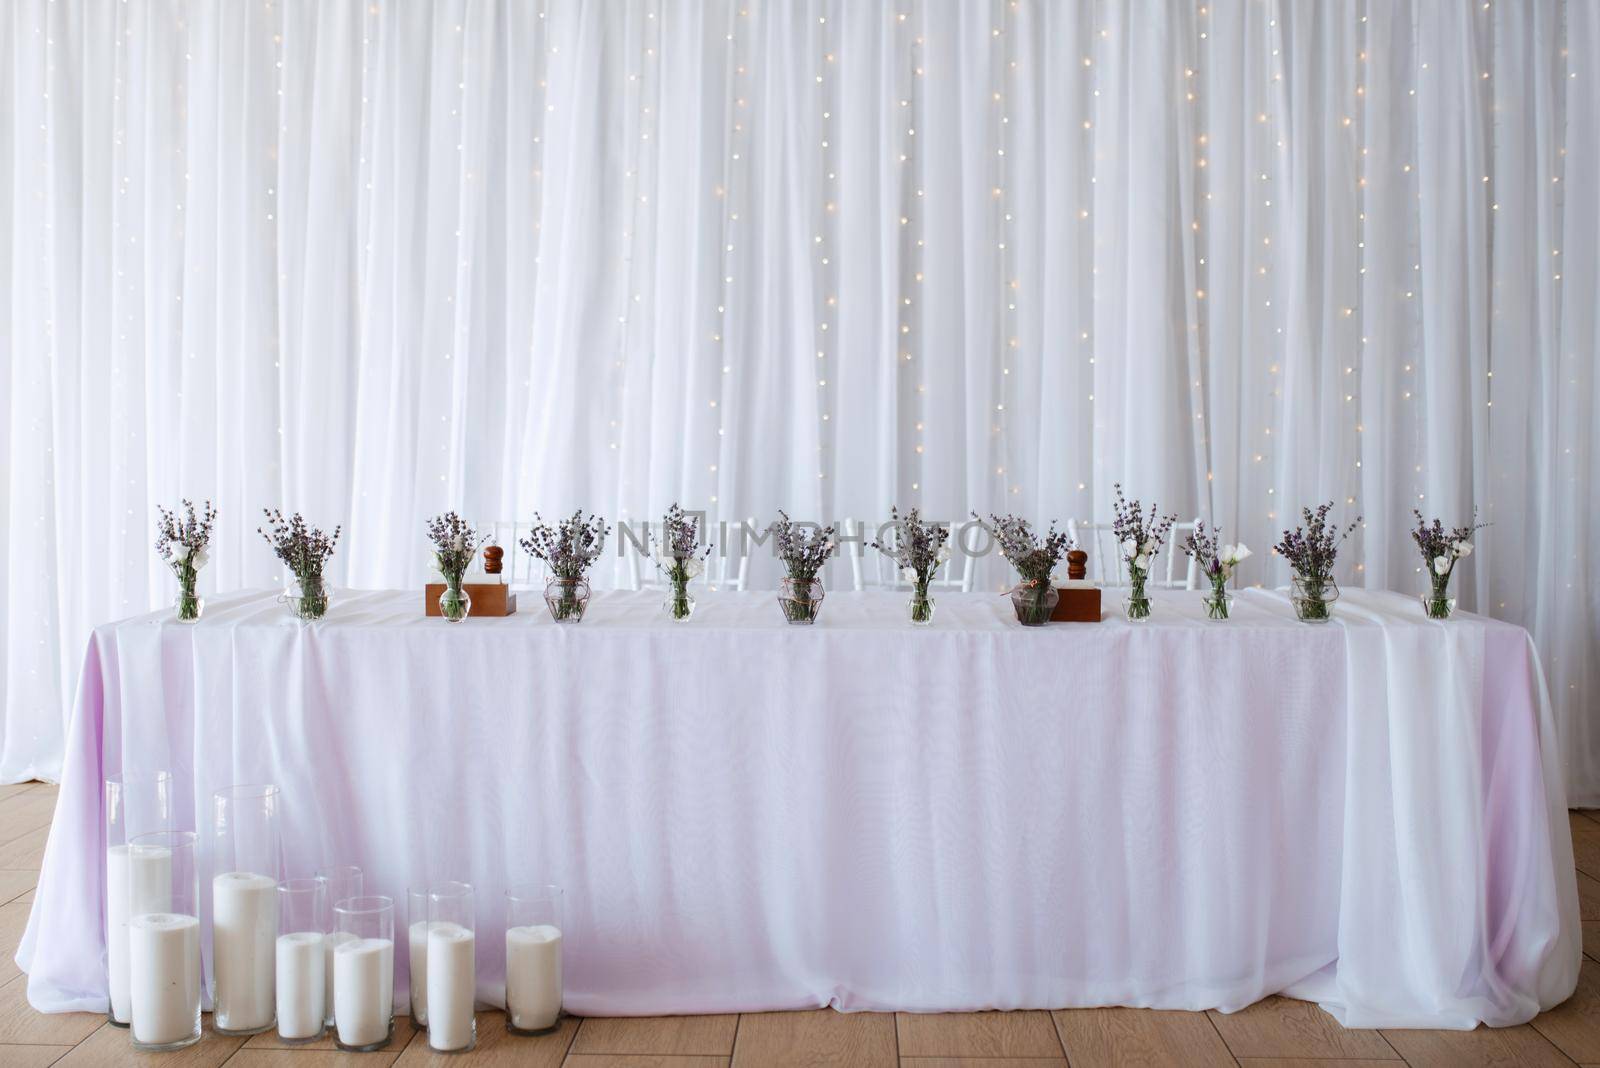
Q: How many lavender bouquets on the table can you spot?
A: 12